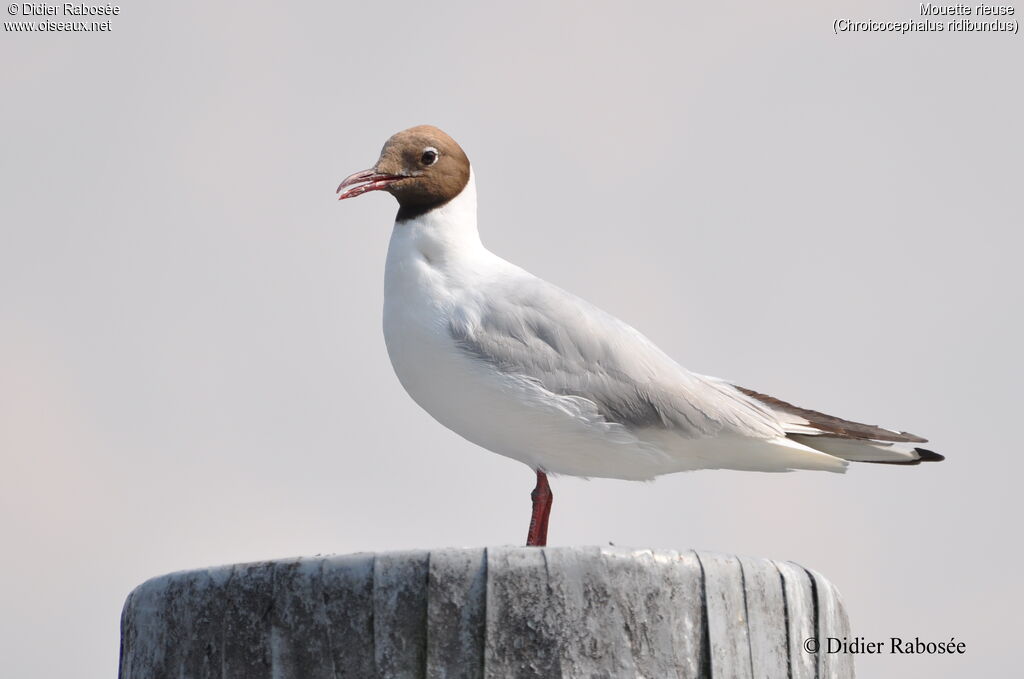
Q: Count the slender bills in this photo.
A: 1